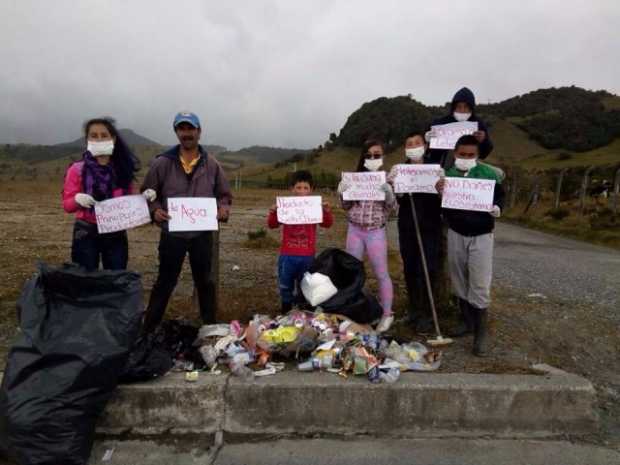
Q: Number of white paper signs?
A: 7